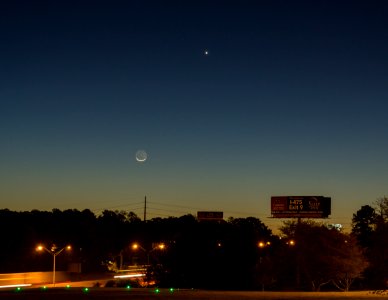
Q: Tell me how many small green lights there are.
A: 7